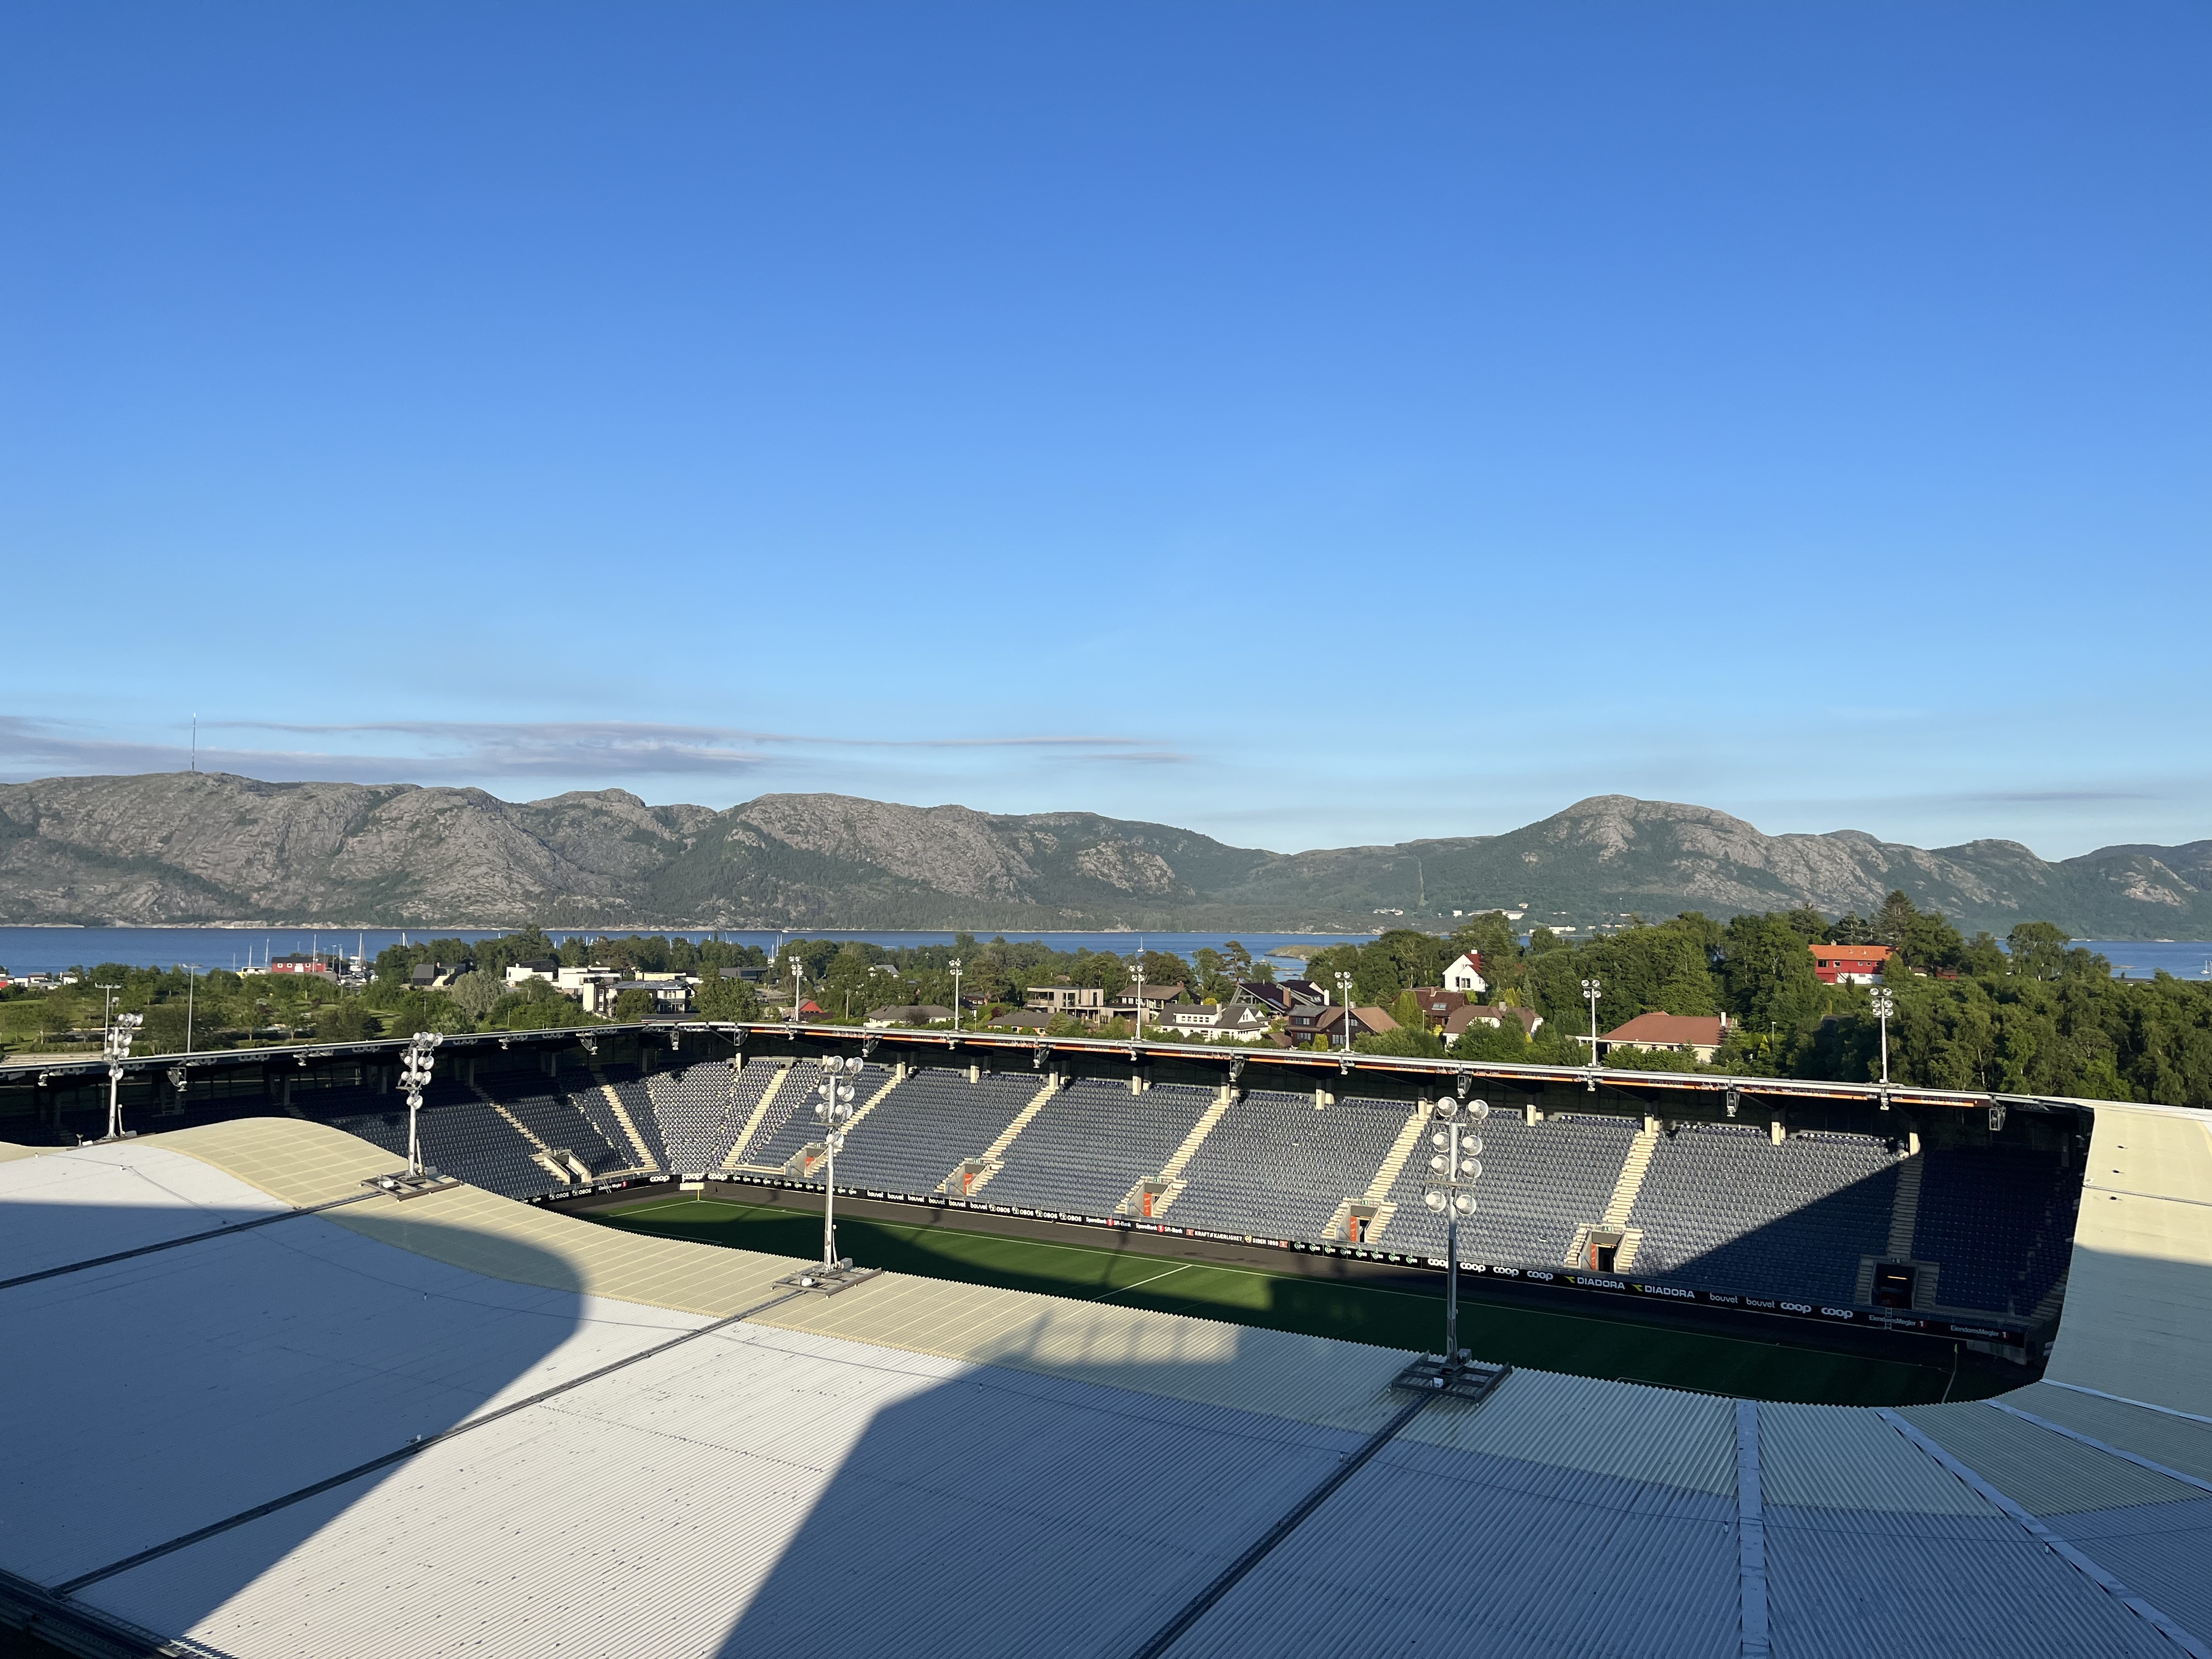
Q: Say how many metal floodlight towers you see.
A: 10